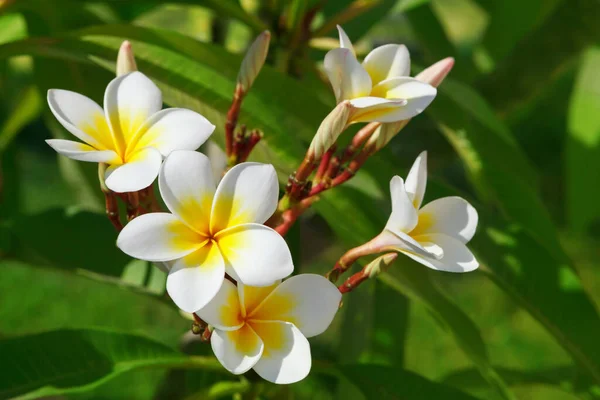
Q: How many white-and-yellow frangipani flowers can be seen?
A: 5